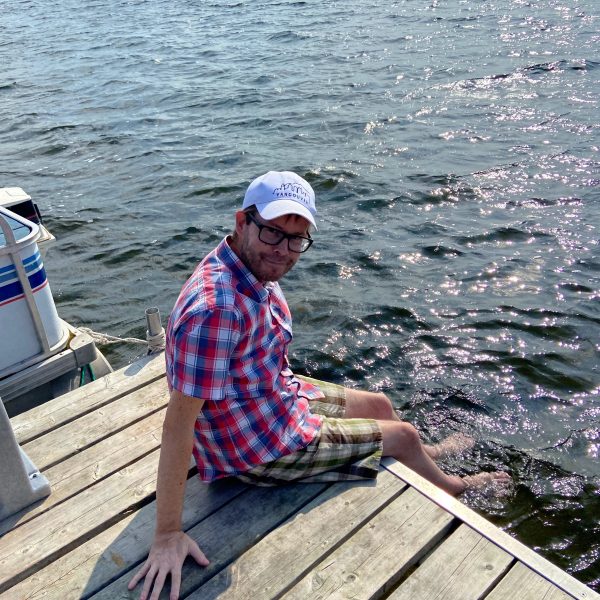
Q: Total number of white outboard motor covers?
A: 1